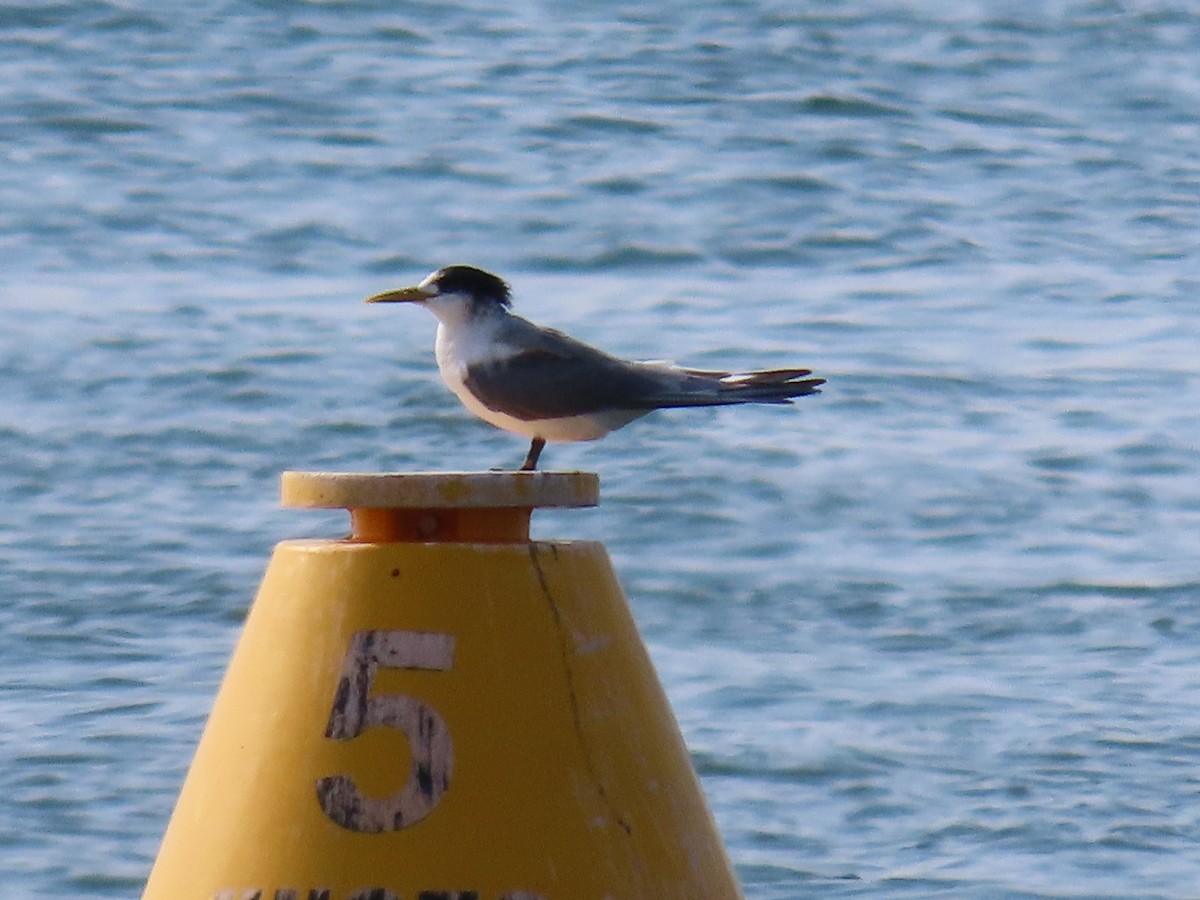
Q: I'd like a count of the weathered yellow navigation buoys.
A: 1